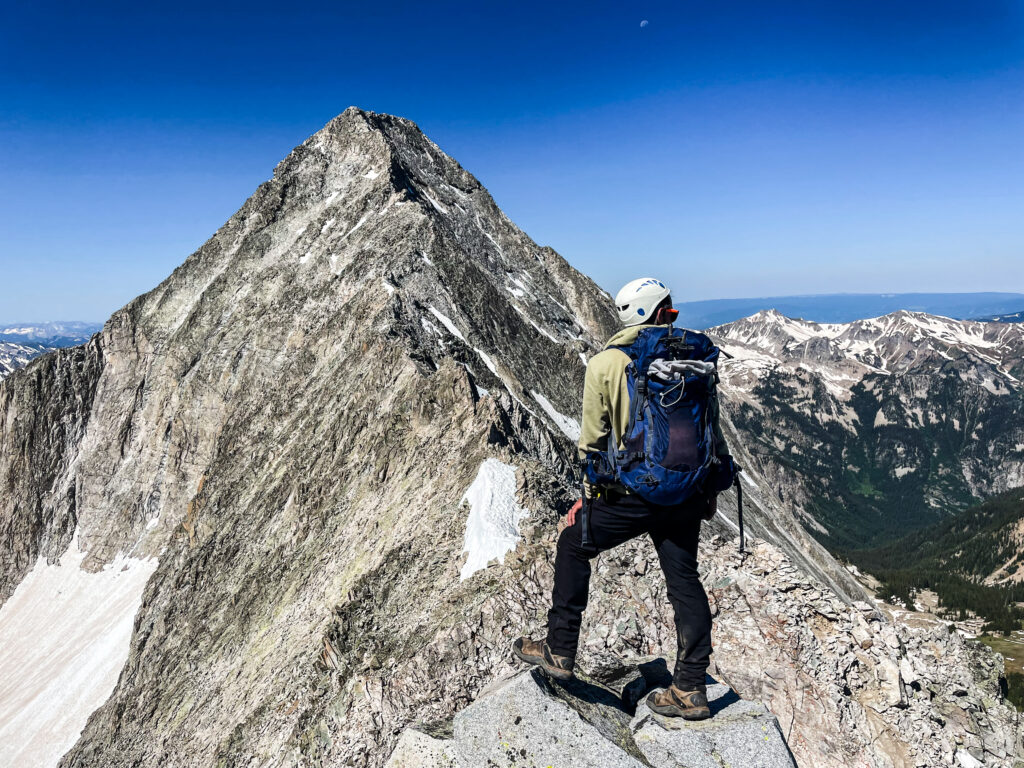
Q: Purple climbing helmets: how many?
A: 0